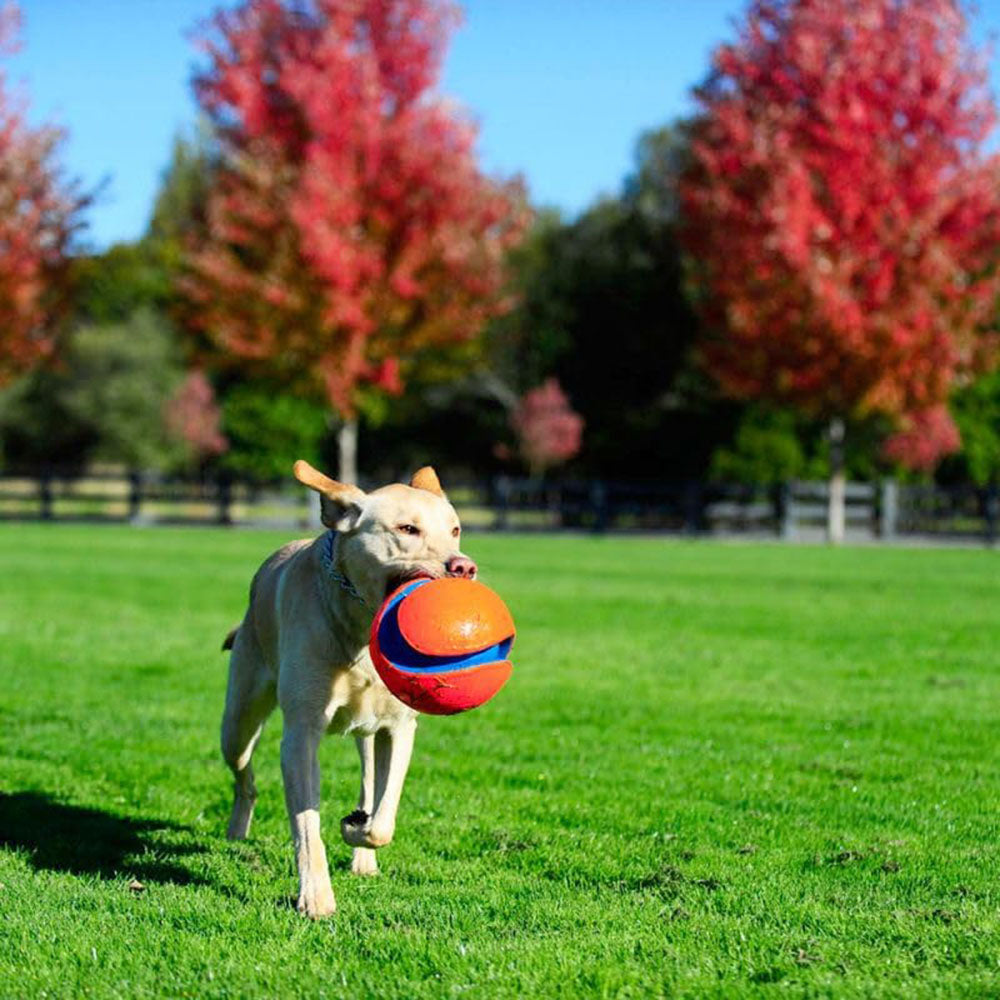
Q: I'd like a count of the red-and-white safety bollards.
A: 0